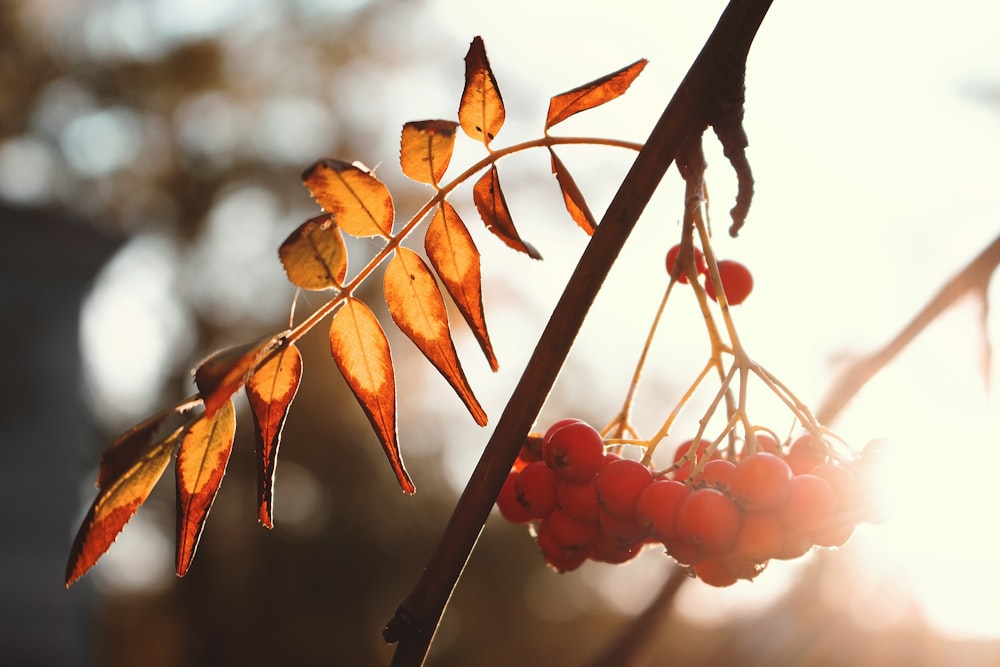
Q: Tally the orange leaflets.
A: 15